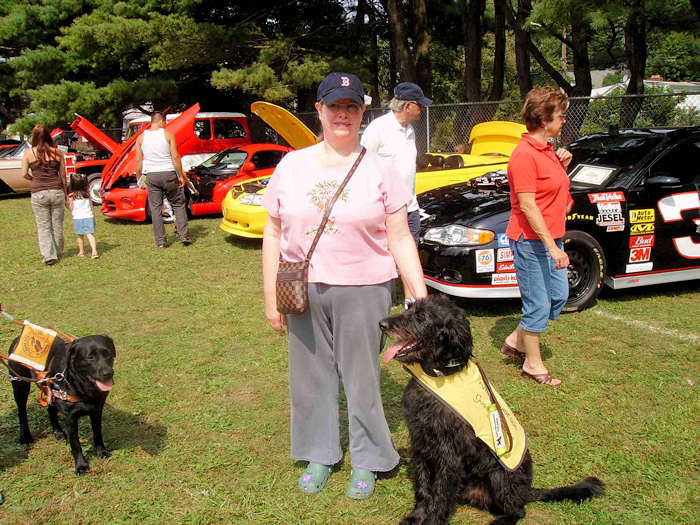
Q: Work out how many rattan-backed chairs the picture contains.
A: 0